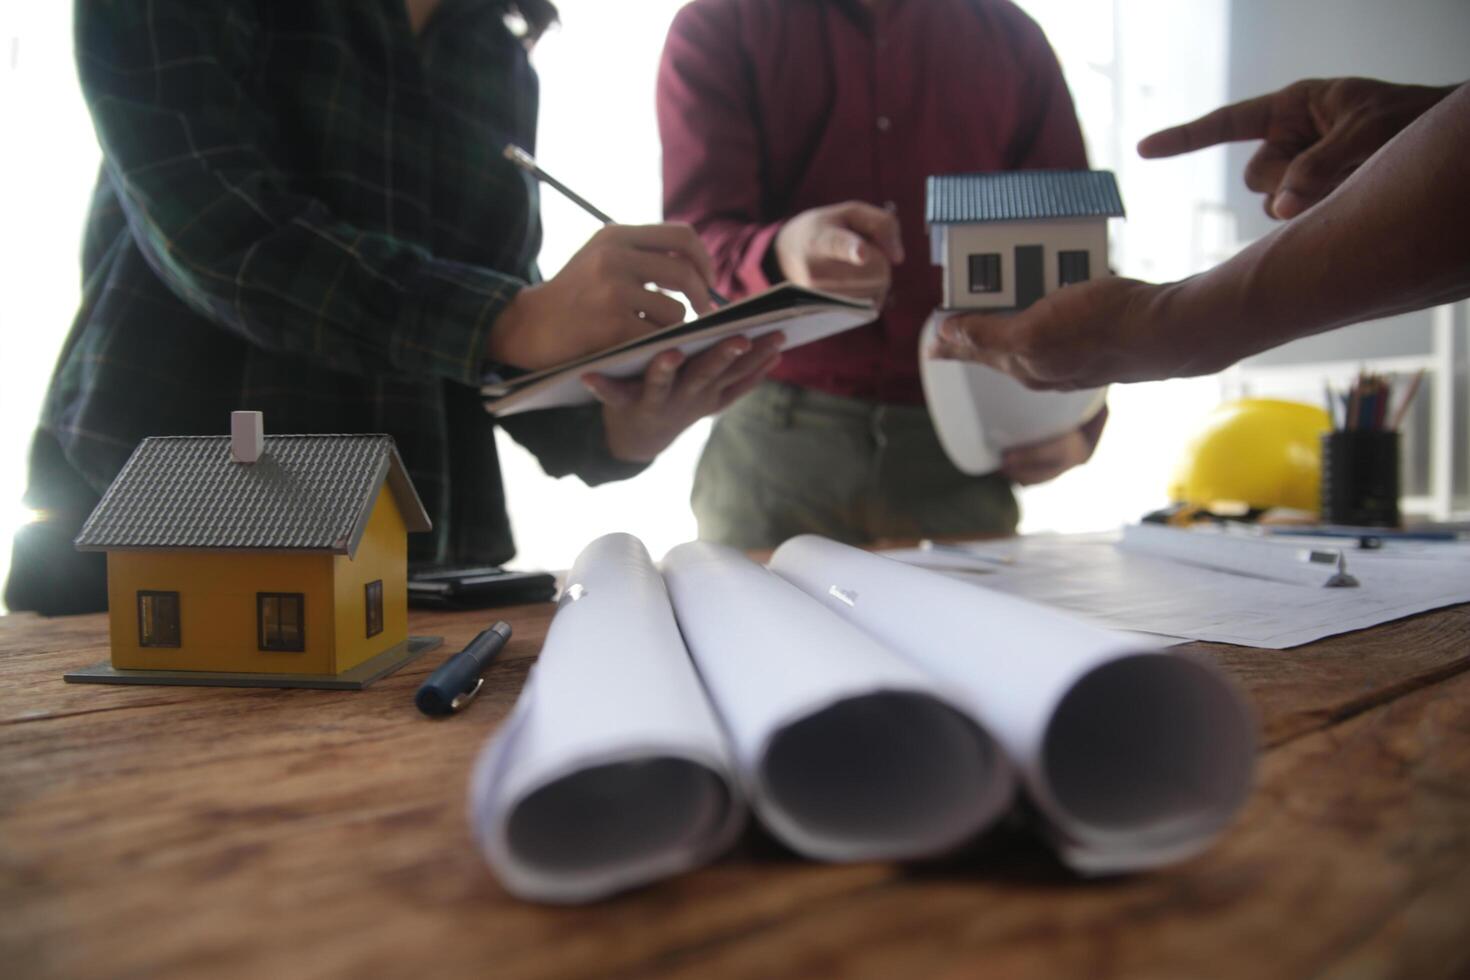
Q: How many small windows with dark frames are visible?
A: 5